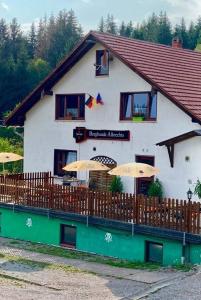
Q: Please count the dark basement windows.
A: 2